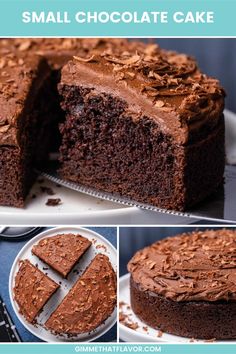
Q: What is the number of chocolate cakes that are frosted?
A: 3